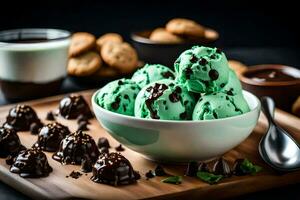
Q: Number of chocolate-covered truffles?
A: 7